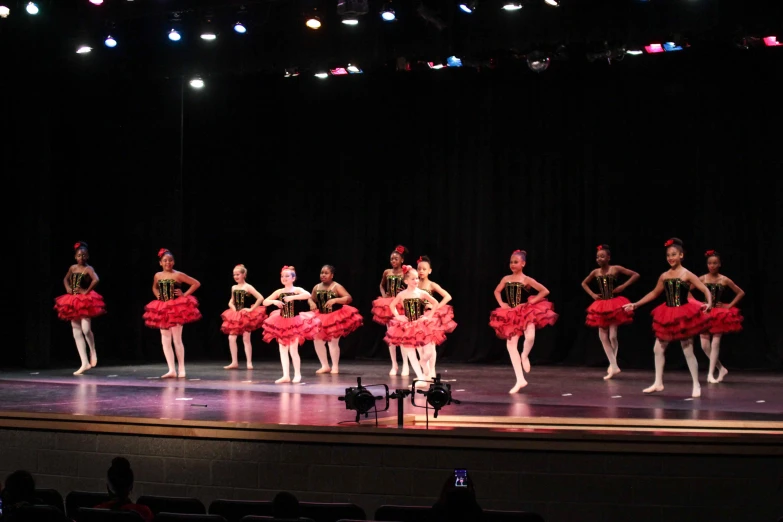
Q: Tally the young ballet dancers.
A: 12